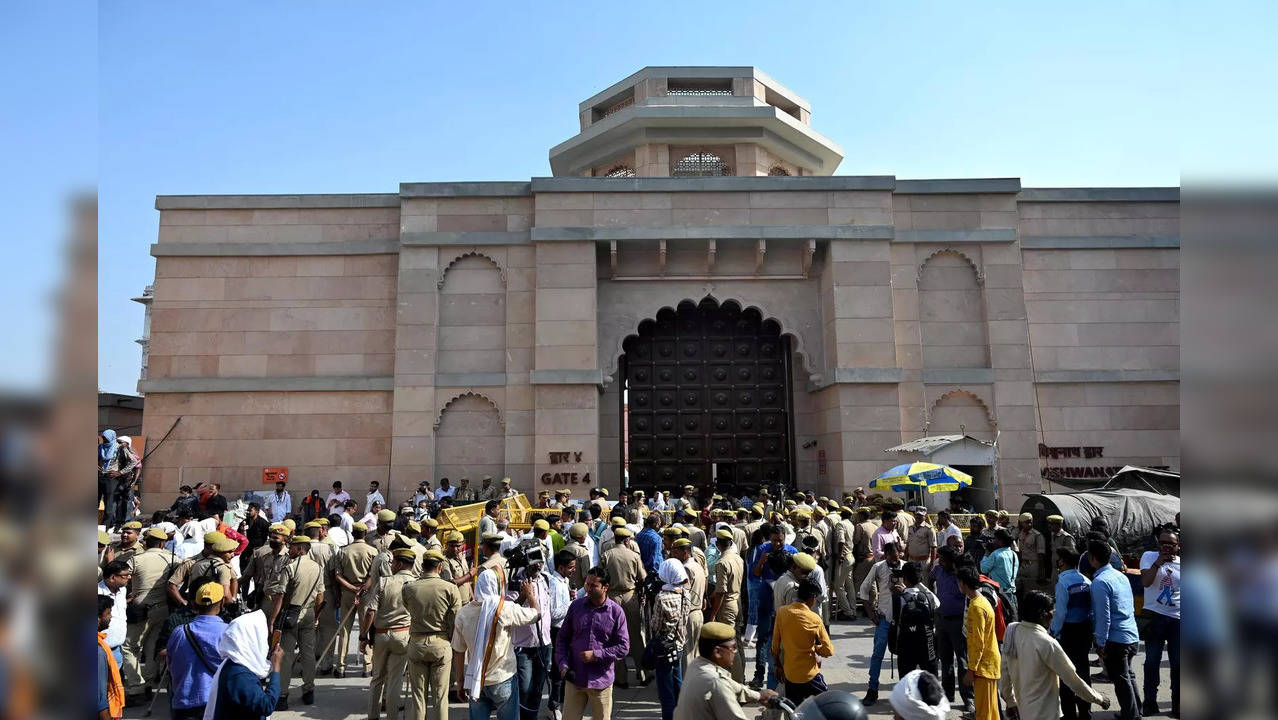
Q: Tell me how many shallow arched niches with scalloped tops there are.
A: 4